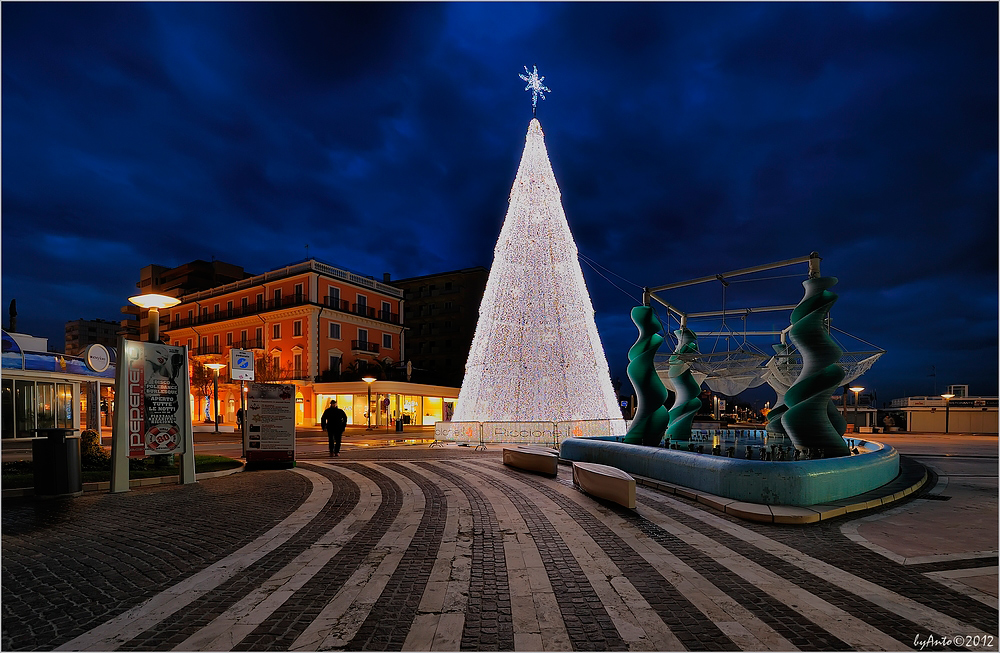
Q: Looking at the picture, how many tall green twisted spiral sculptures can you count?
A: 4